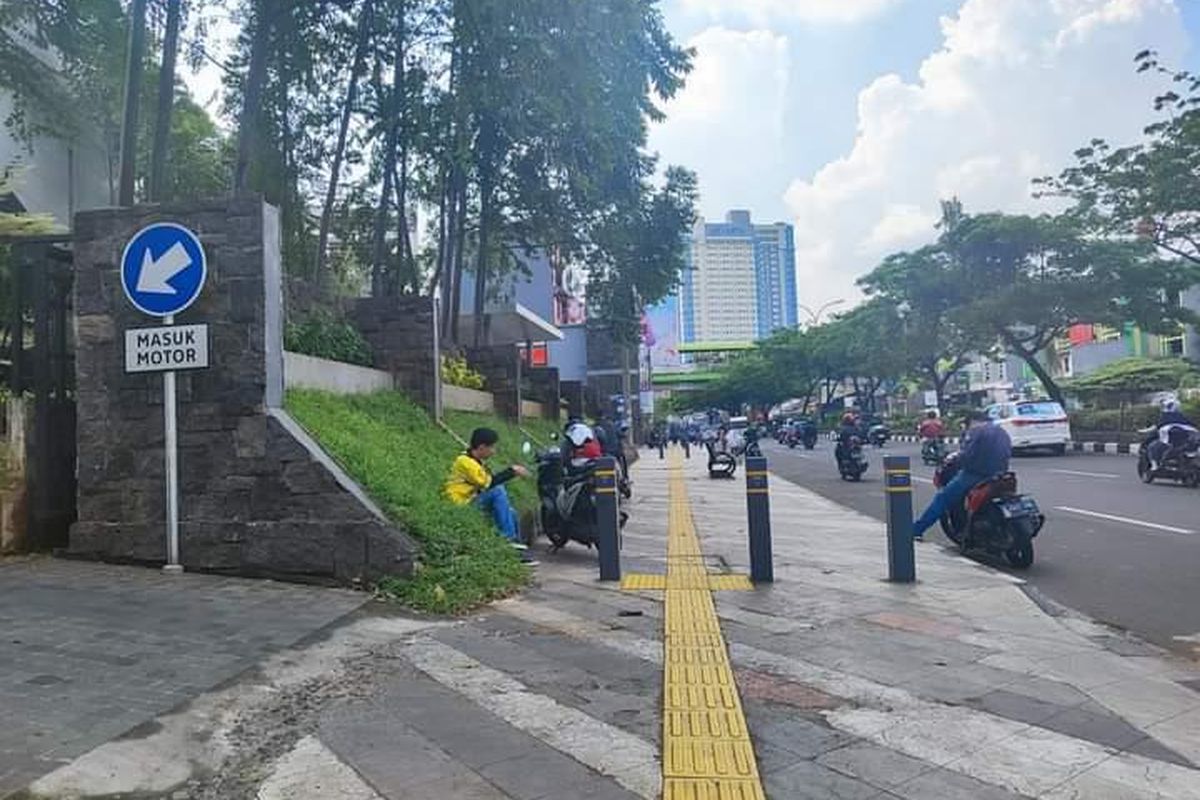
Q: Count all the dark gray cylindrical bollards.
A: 3